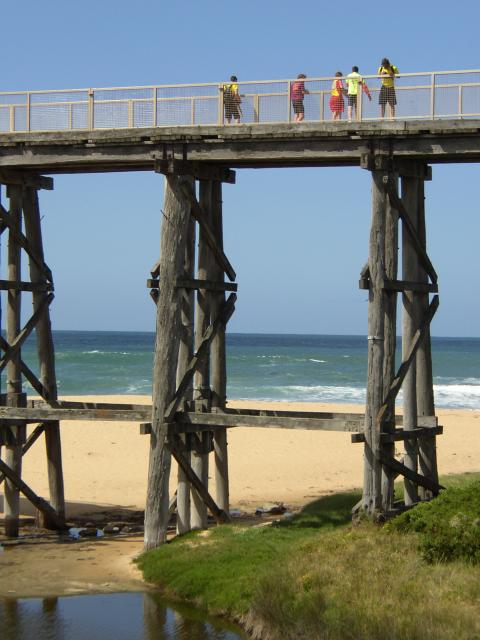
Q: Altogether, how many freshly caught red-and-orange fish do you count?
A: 0